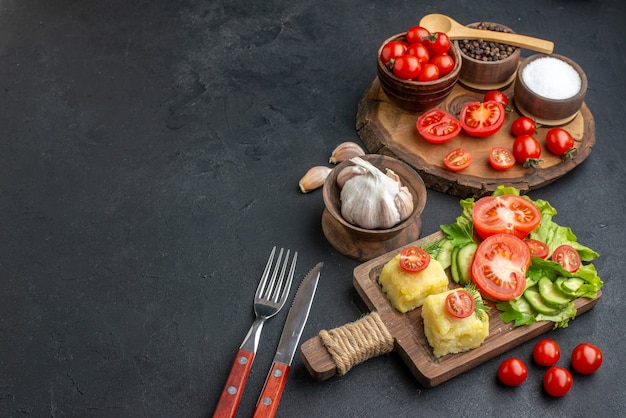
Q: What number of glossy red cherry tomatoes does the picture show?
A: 15